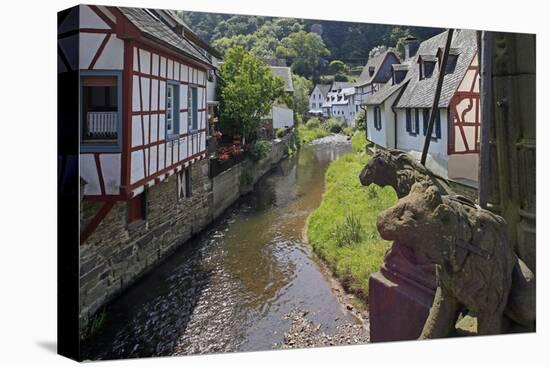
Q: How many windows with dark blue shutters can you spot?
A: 3